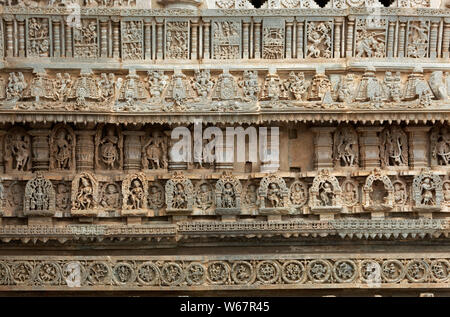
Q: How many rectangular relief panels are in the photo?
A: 9